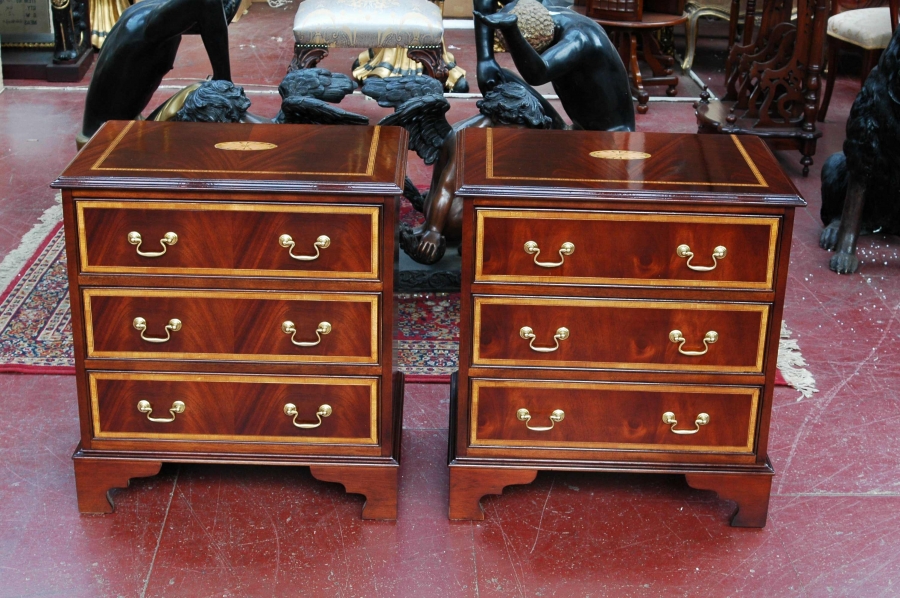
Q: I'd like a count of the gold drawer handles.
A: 12